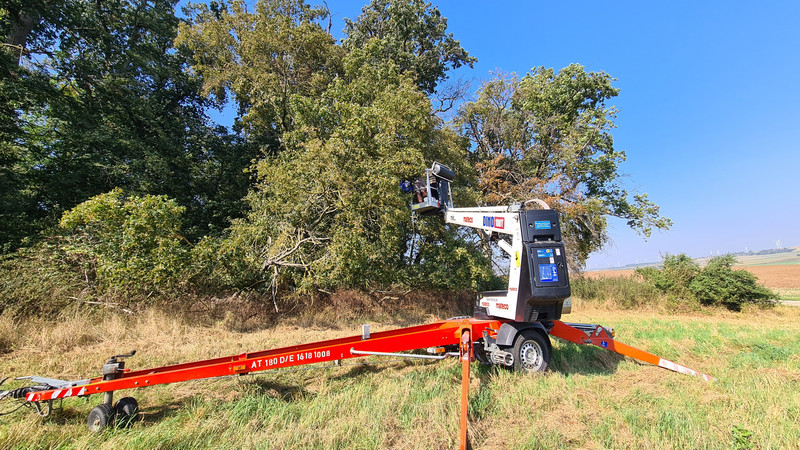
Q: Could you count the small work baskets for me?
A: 1